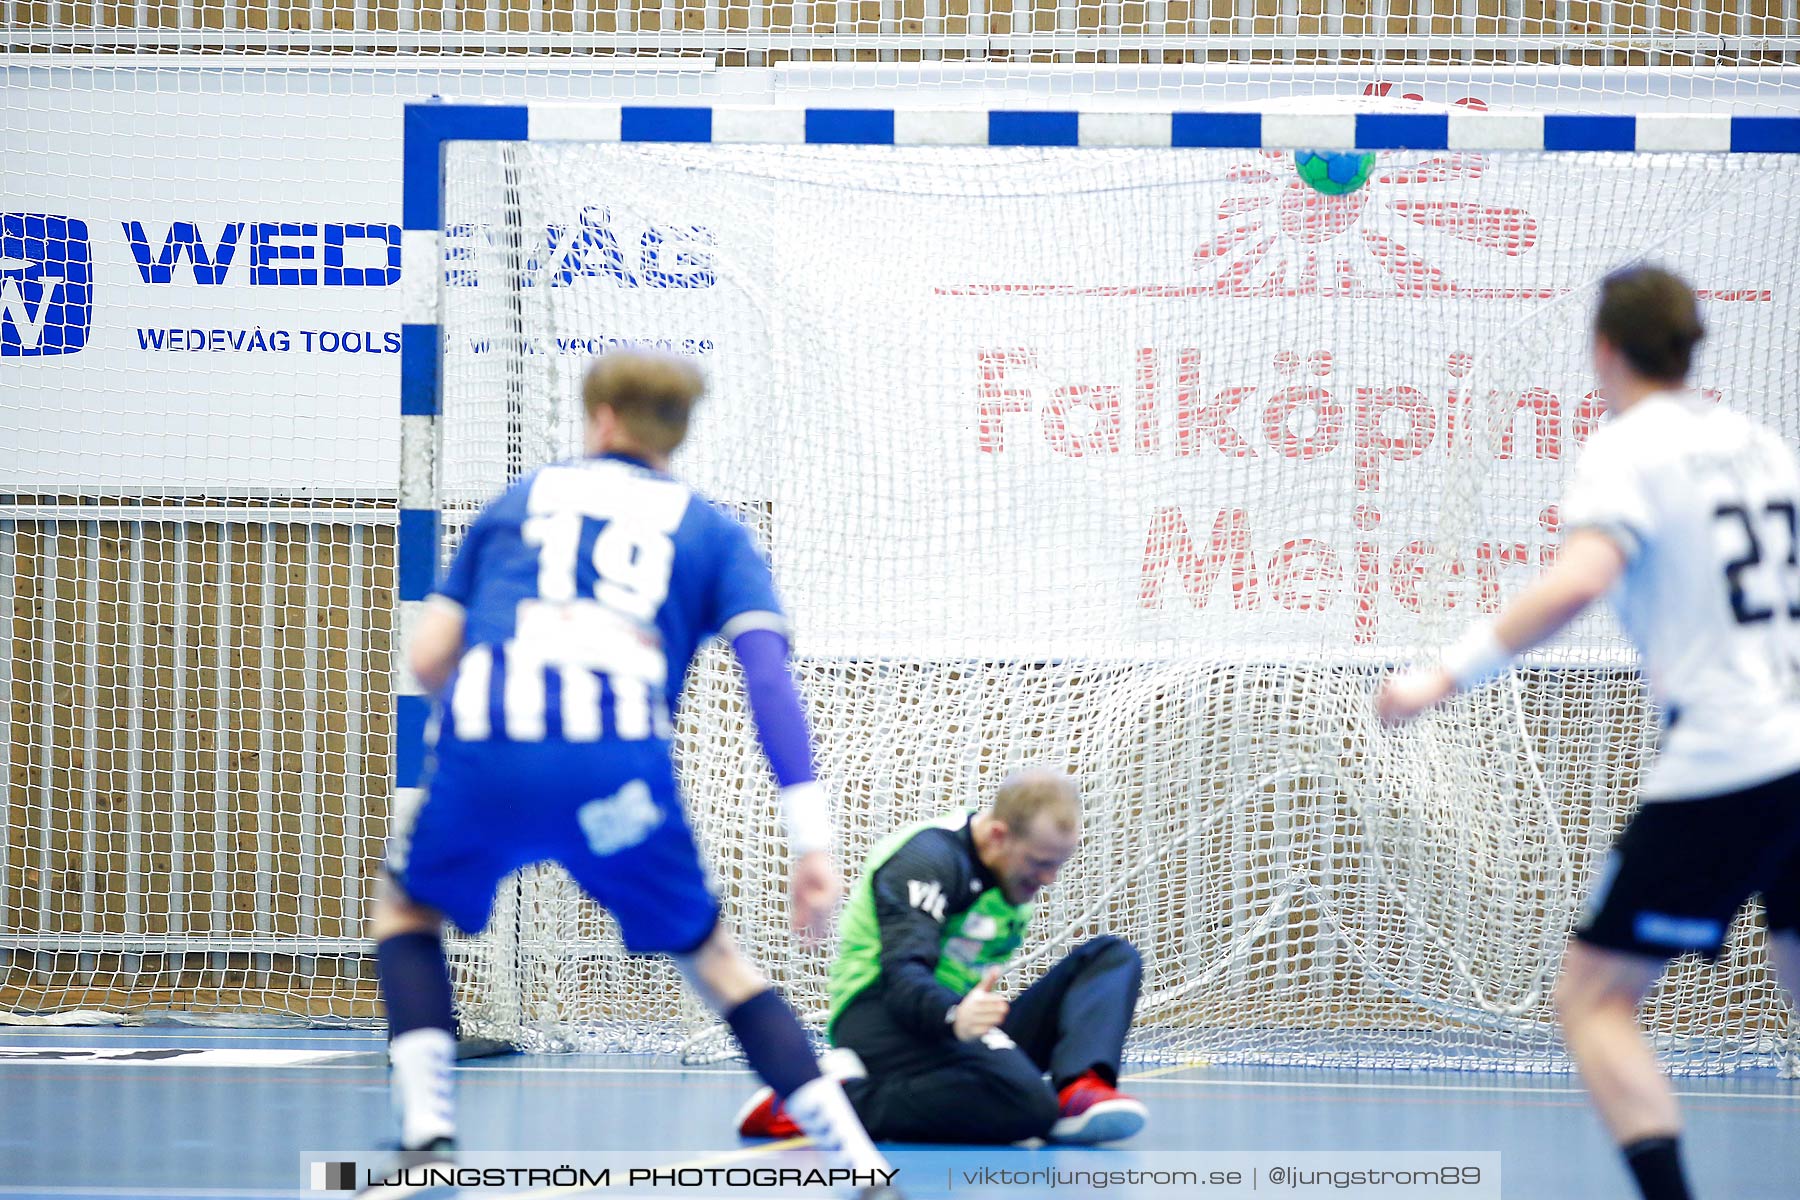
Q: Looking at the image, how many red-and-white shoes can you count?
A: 2